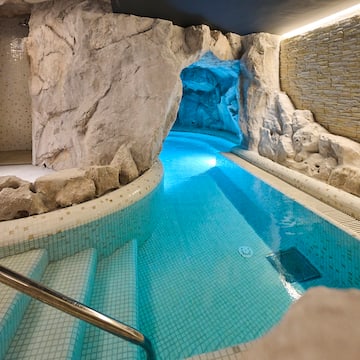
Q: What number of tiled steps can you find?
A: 3